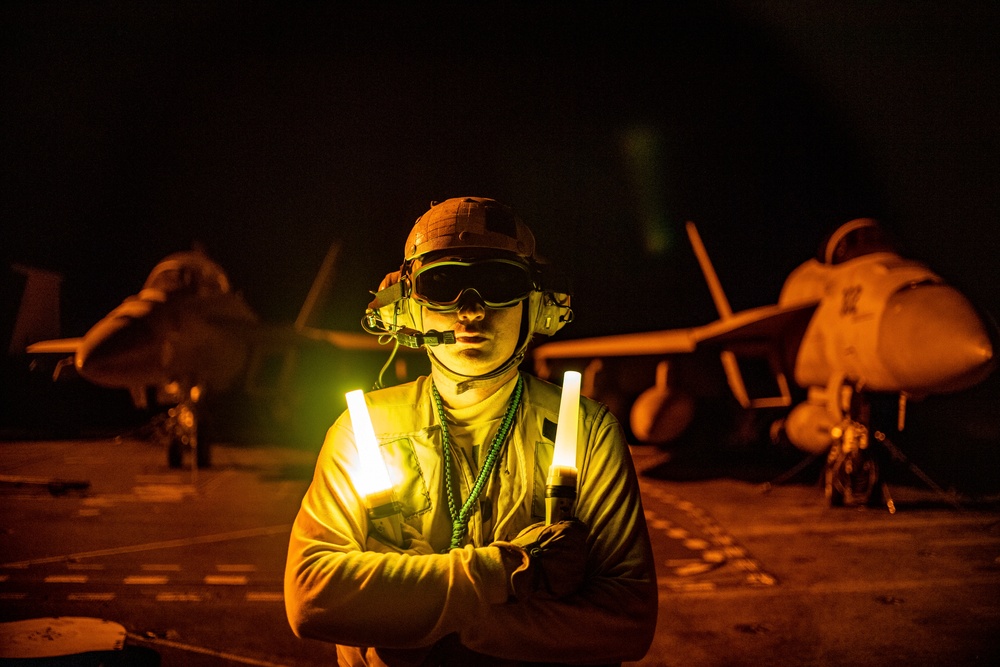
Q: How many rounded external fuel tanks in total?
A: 2